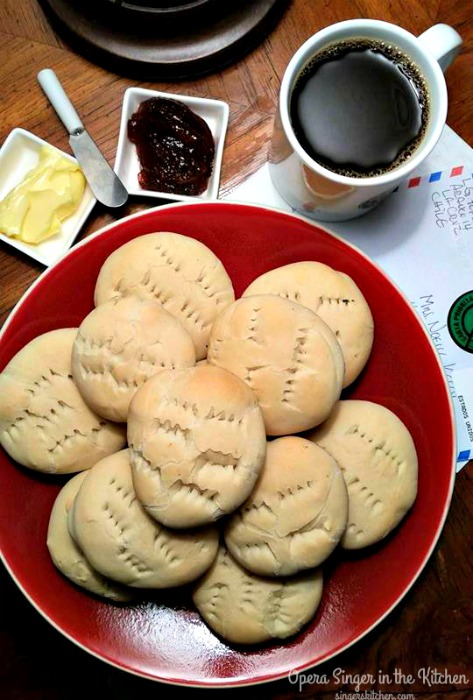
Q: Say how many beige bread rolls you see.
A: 11